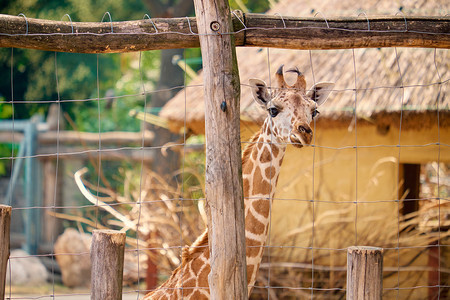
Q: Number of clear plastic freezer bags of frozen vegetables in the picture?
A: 0